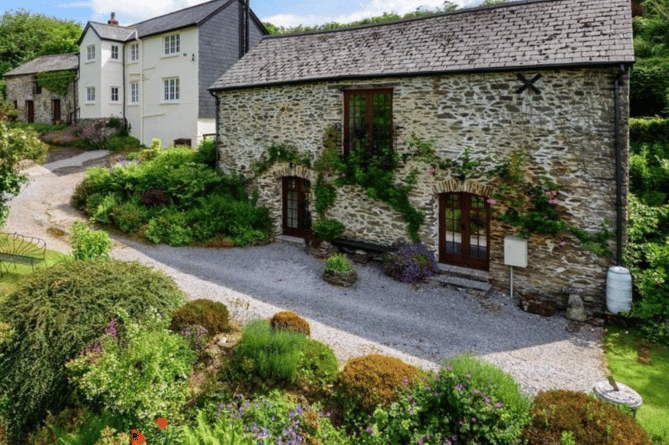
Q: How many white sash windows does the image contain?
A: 8